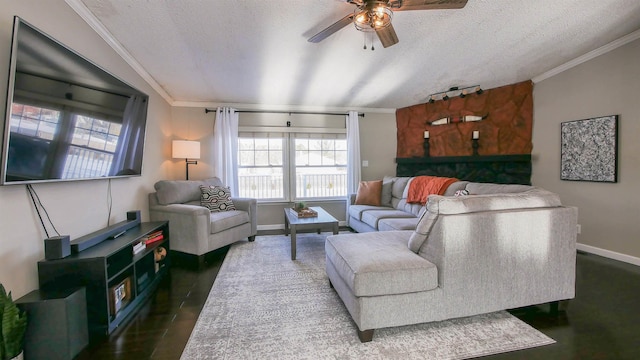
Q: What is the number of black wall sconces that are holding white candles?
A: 2